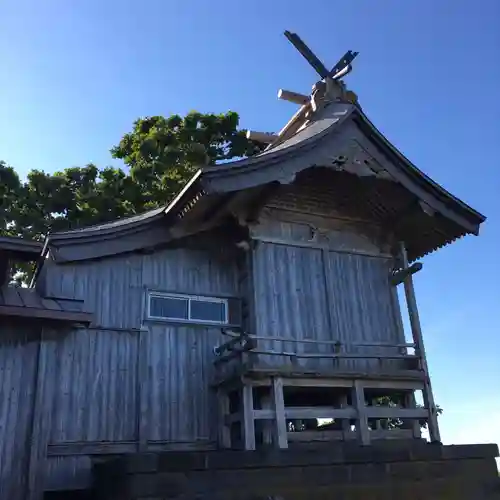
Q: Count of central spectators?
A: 0